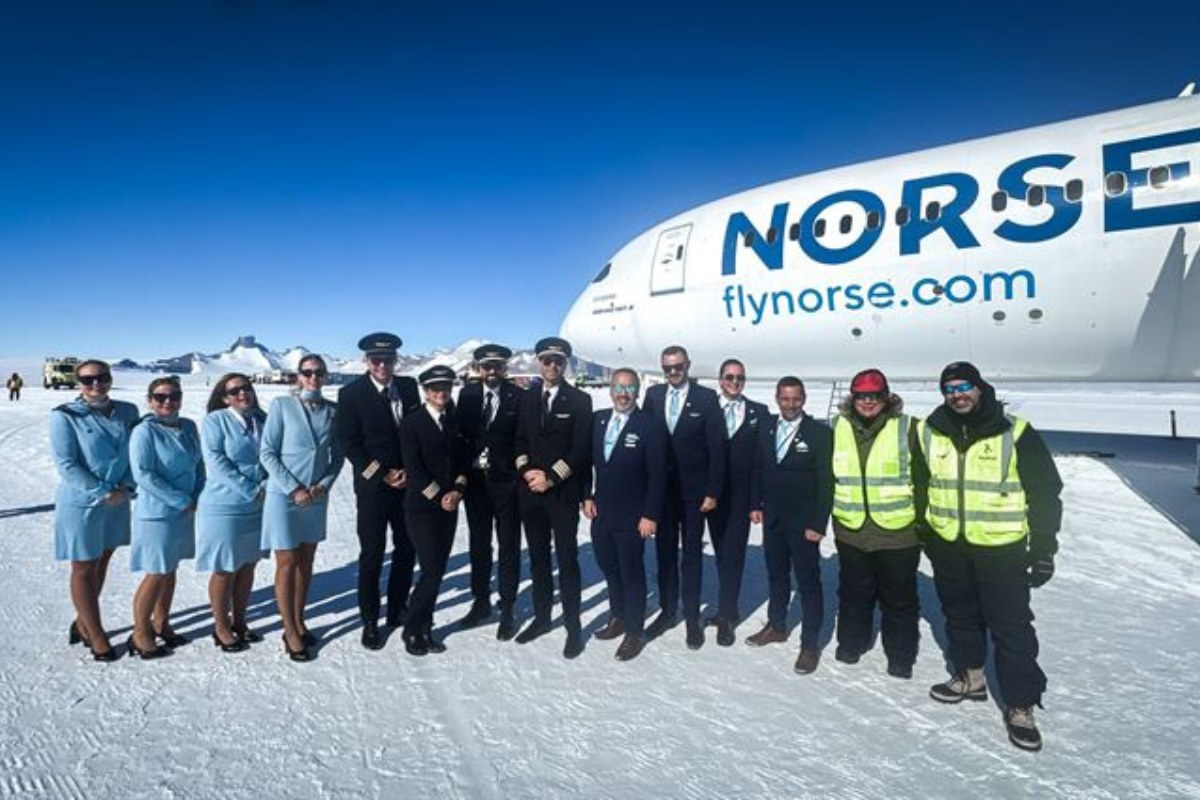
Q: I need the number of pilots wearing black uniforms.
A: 4